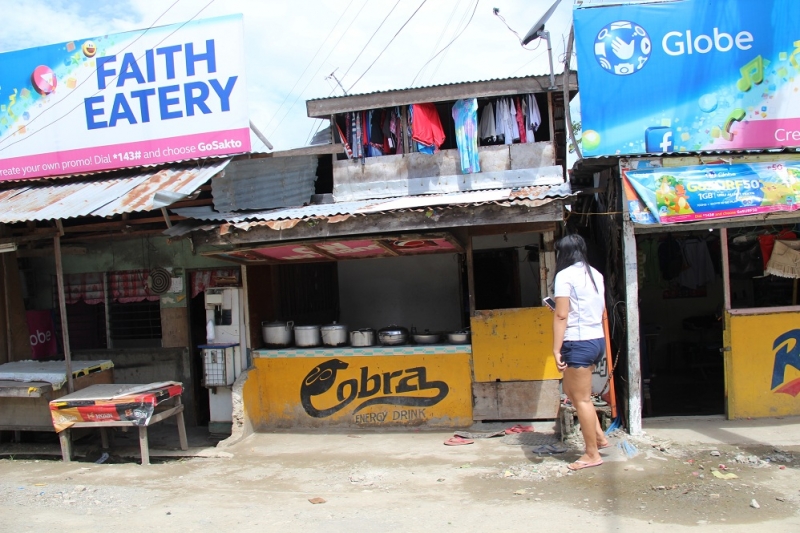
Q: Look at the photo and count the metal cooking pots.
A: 7